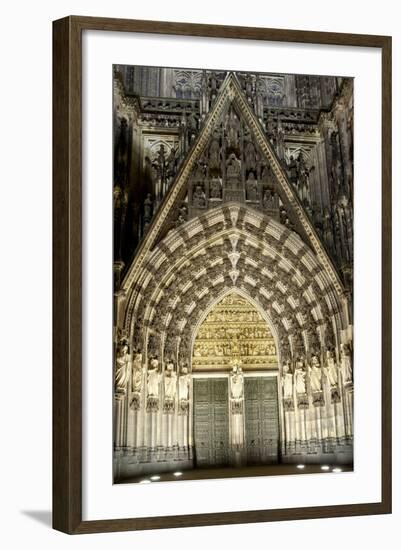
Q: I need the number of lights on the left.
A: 3